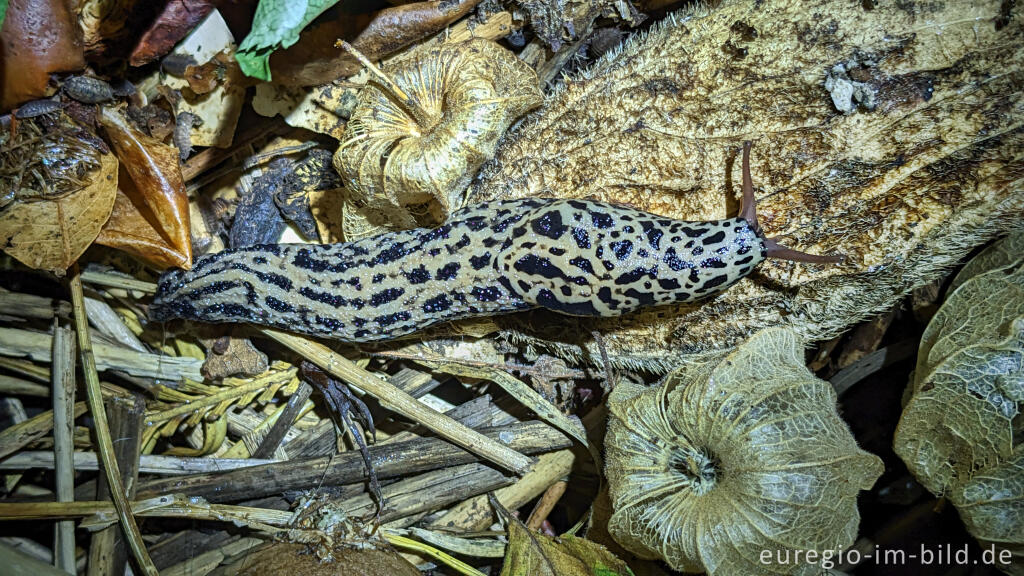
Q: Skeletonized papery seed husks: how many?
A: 3